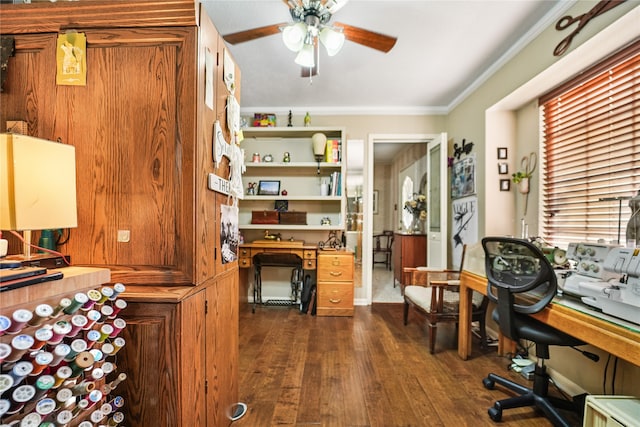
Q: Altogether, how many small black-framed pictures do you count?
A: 3